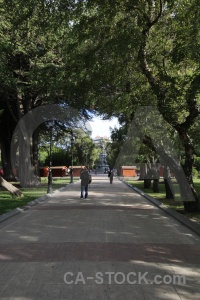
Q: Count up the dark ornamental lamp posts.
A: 2